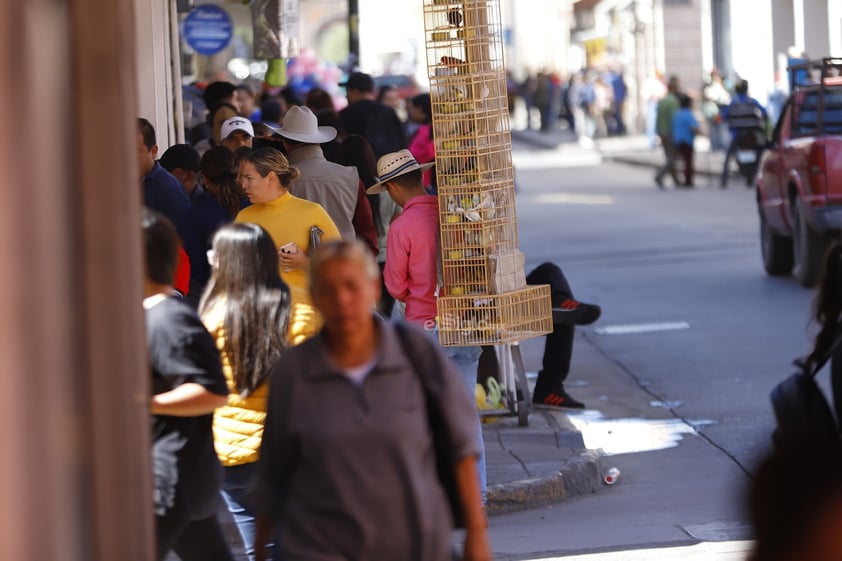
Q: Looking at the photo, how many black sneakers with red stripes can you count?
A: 2